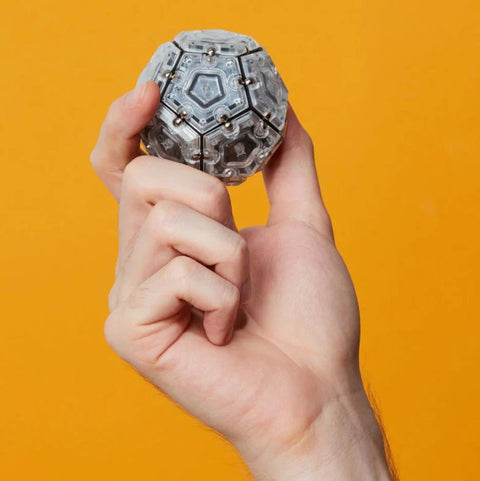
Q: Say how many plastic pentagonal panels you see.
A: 6